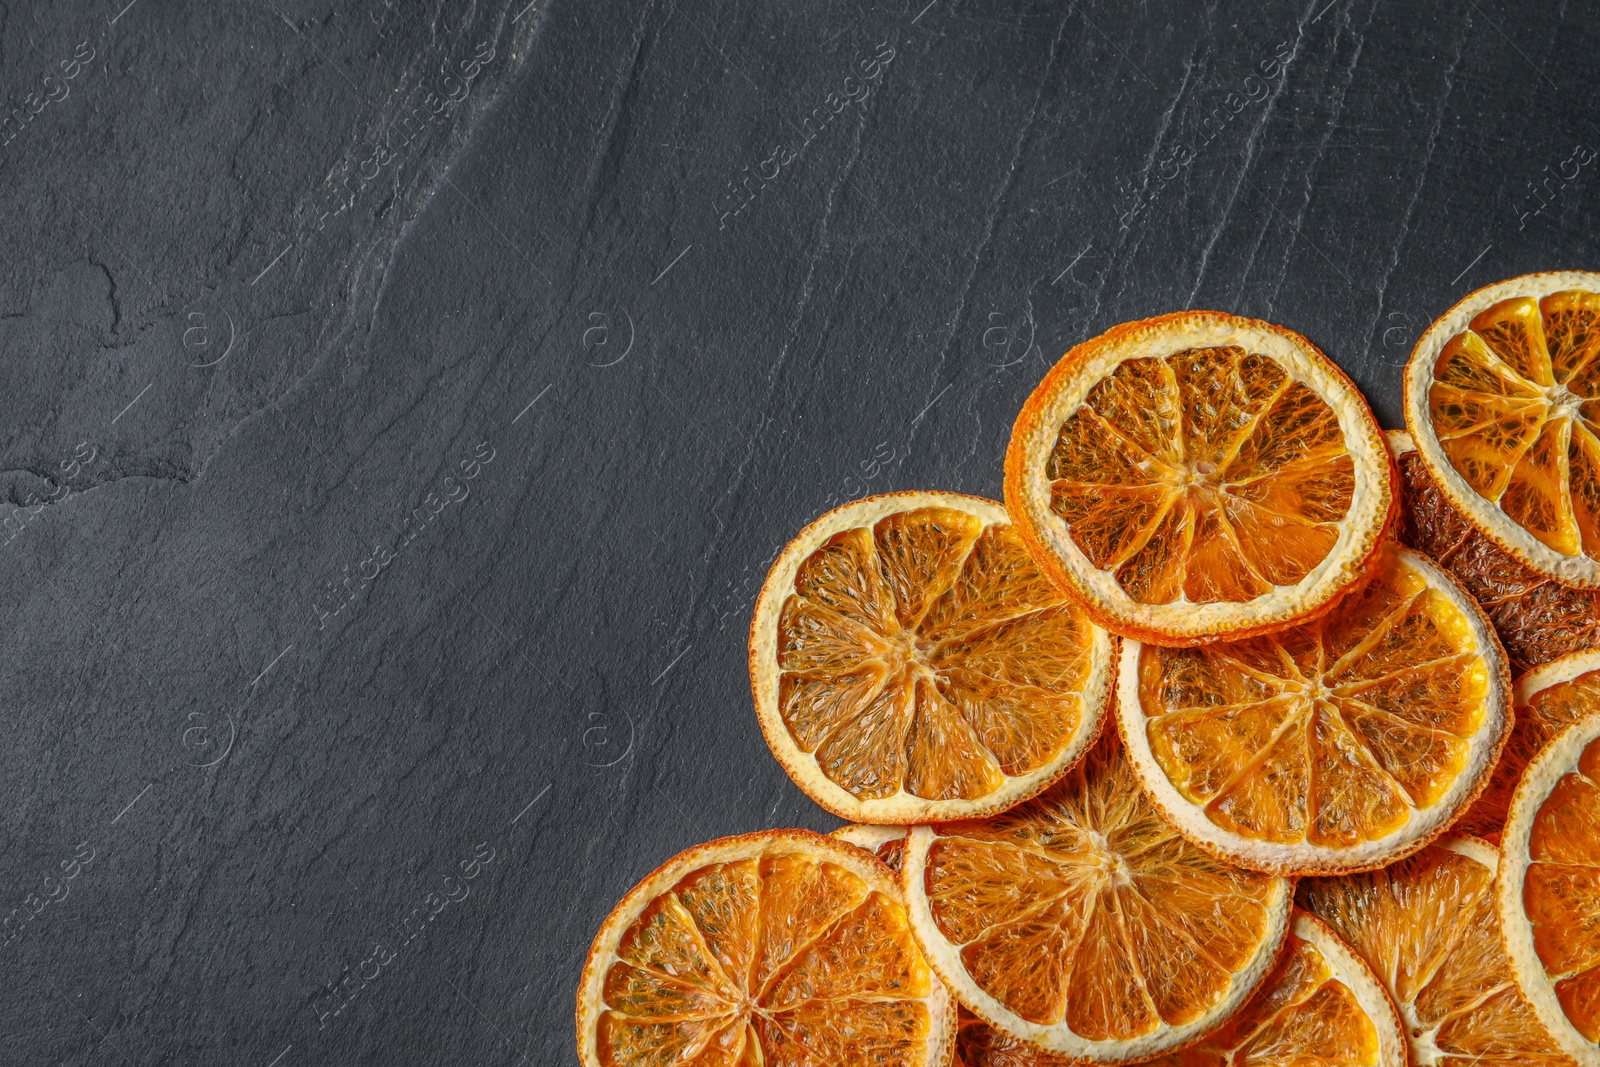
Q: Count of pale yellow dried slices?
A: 0